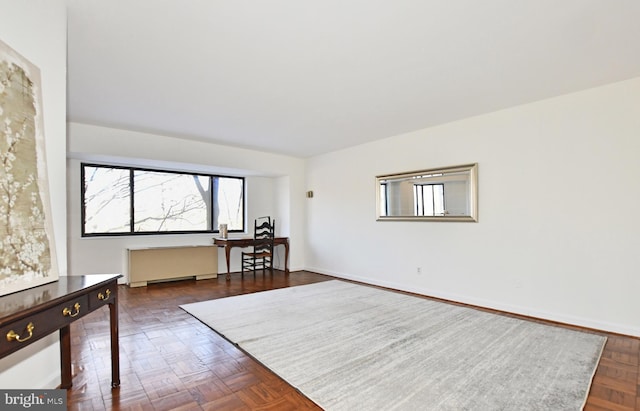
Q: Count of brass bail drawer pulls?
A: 3